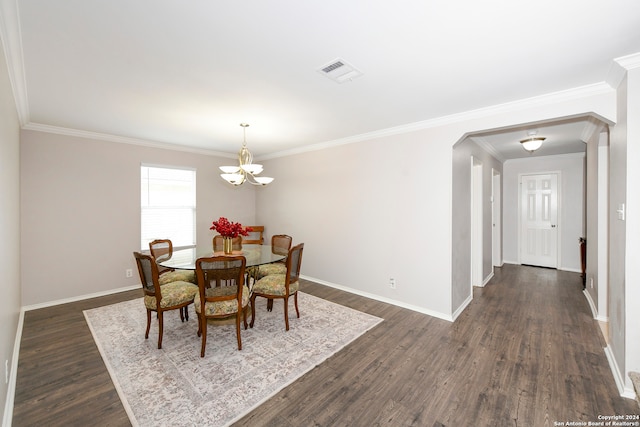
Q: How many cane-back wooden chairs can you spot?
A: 6